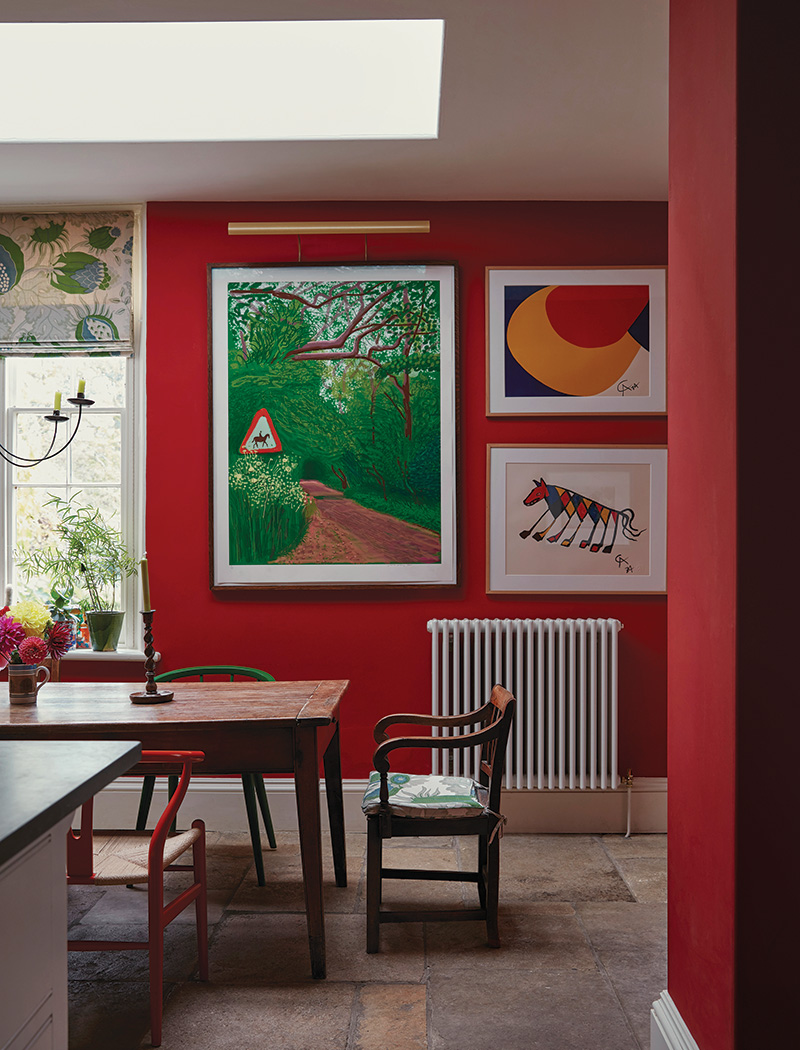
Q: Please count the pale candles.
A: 3